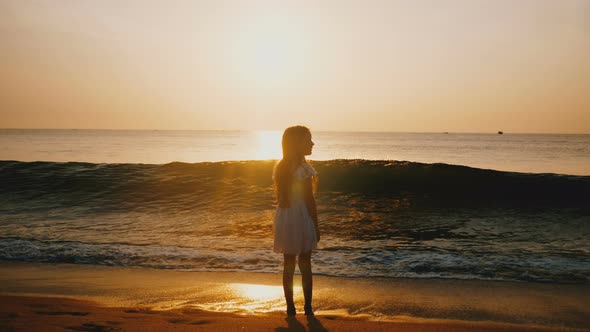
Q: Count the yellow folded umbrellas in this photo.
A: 0